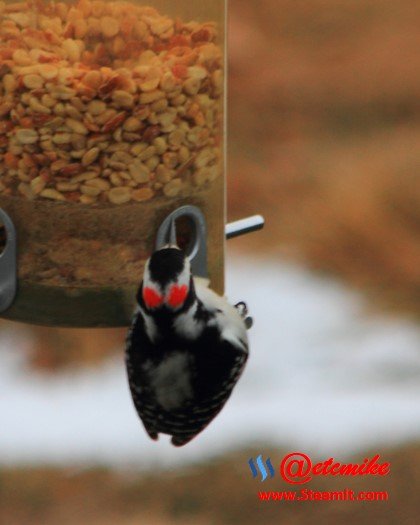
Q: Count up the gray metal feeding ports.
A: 2